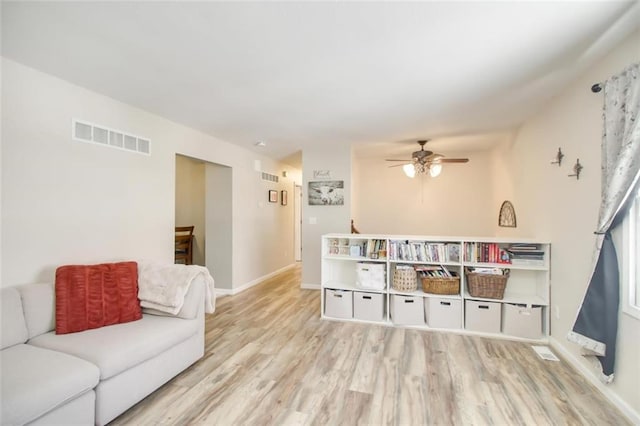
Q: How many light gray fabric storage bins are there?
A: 6